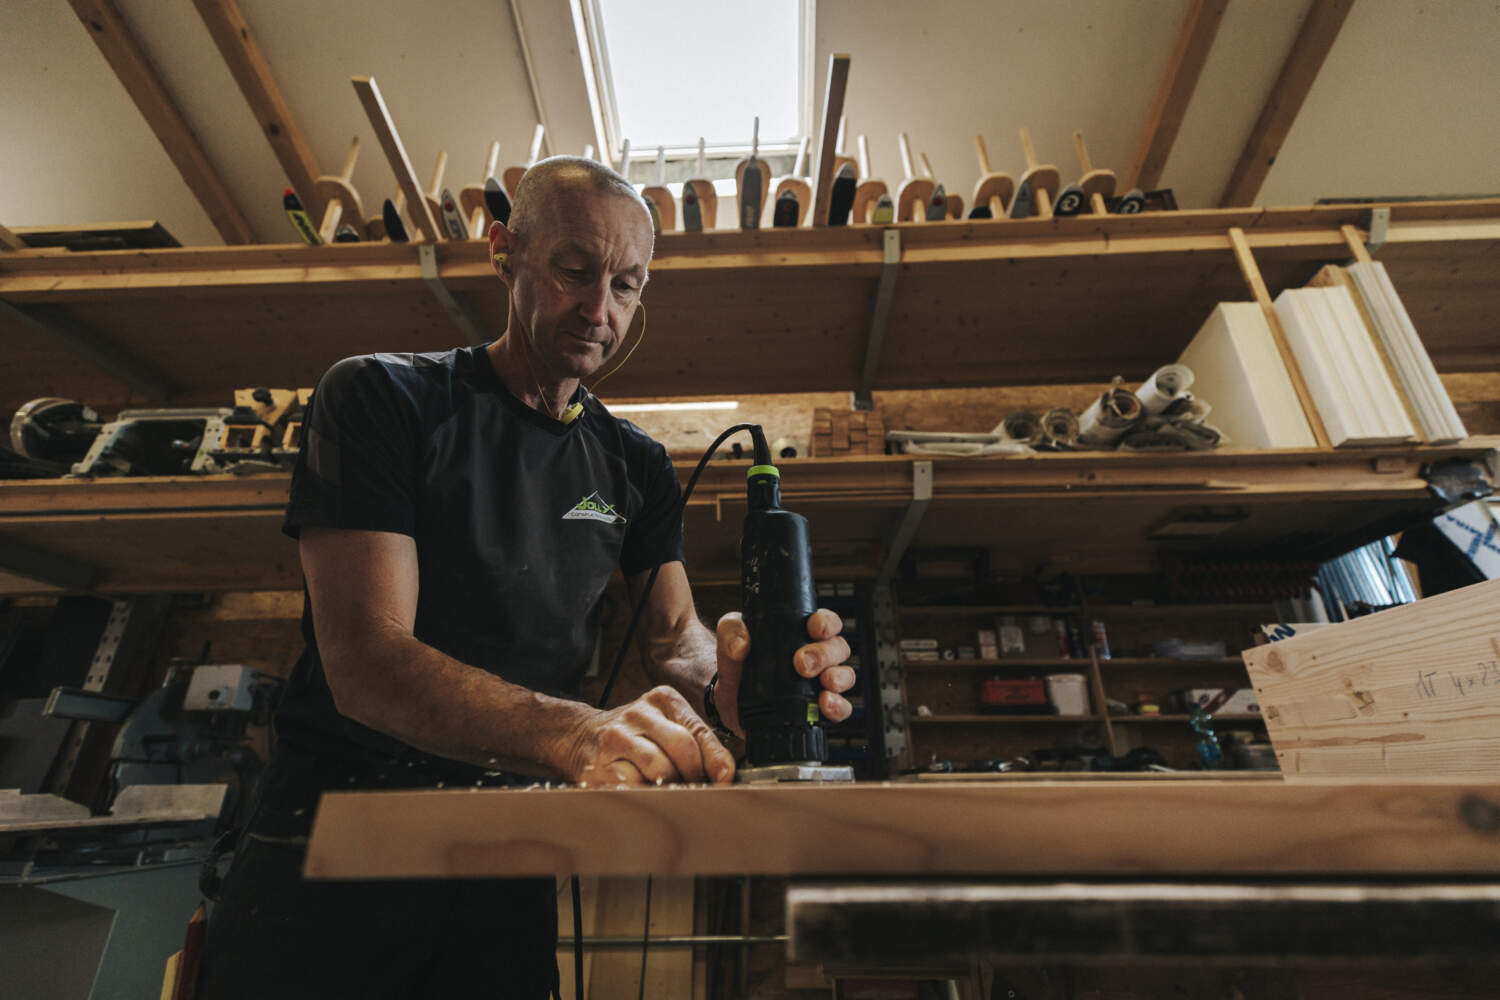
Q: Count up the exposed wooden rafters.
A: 4